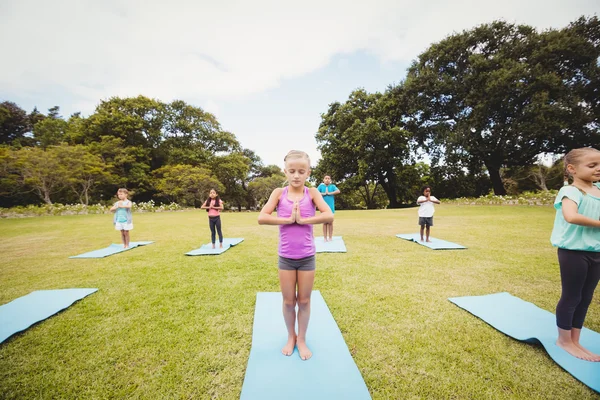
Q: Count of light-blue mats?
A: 7